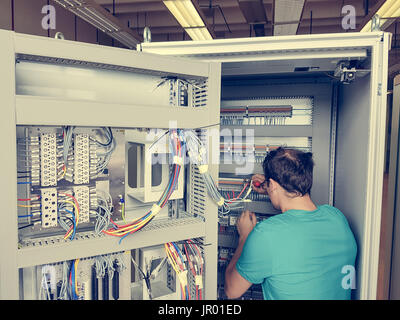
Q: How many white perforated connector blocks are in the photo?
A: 4